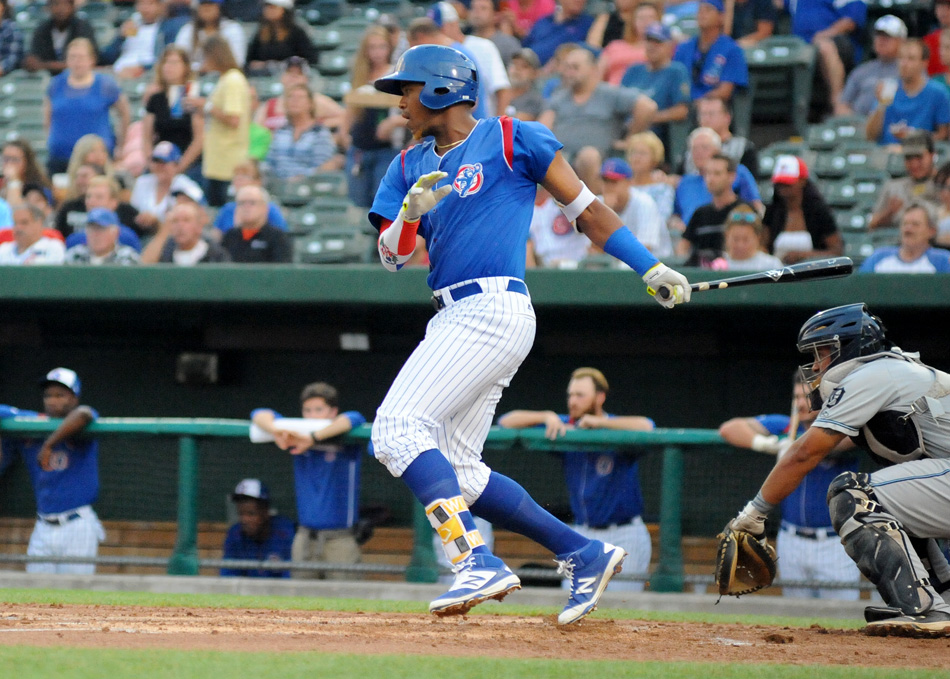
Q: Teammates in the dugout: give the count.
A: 5